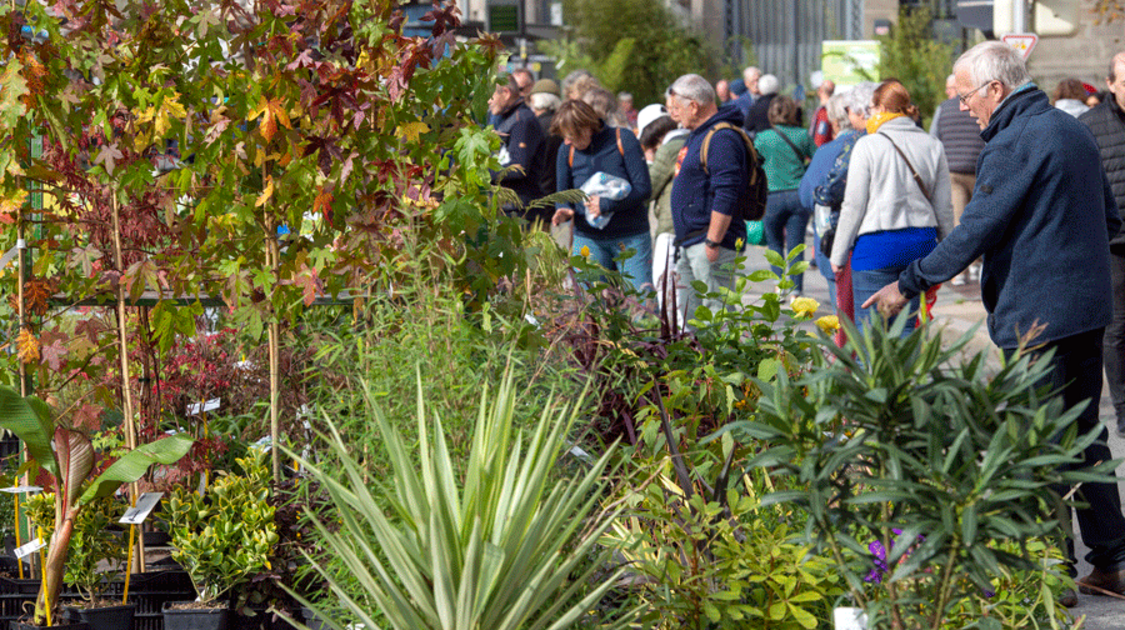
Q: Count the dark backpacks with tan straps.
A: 1